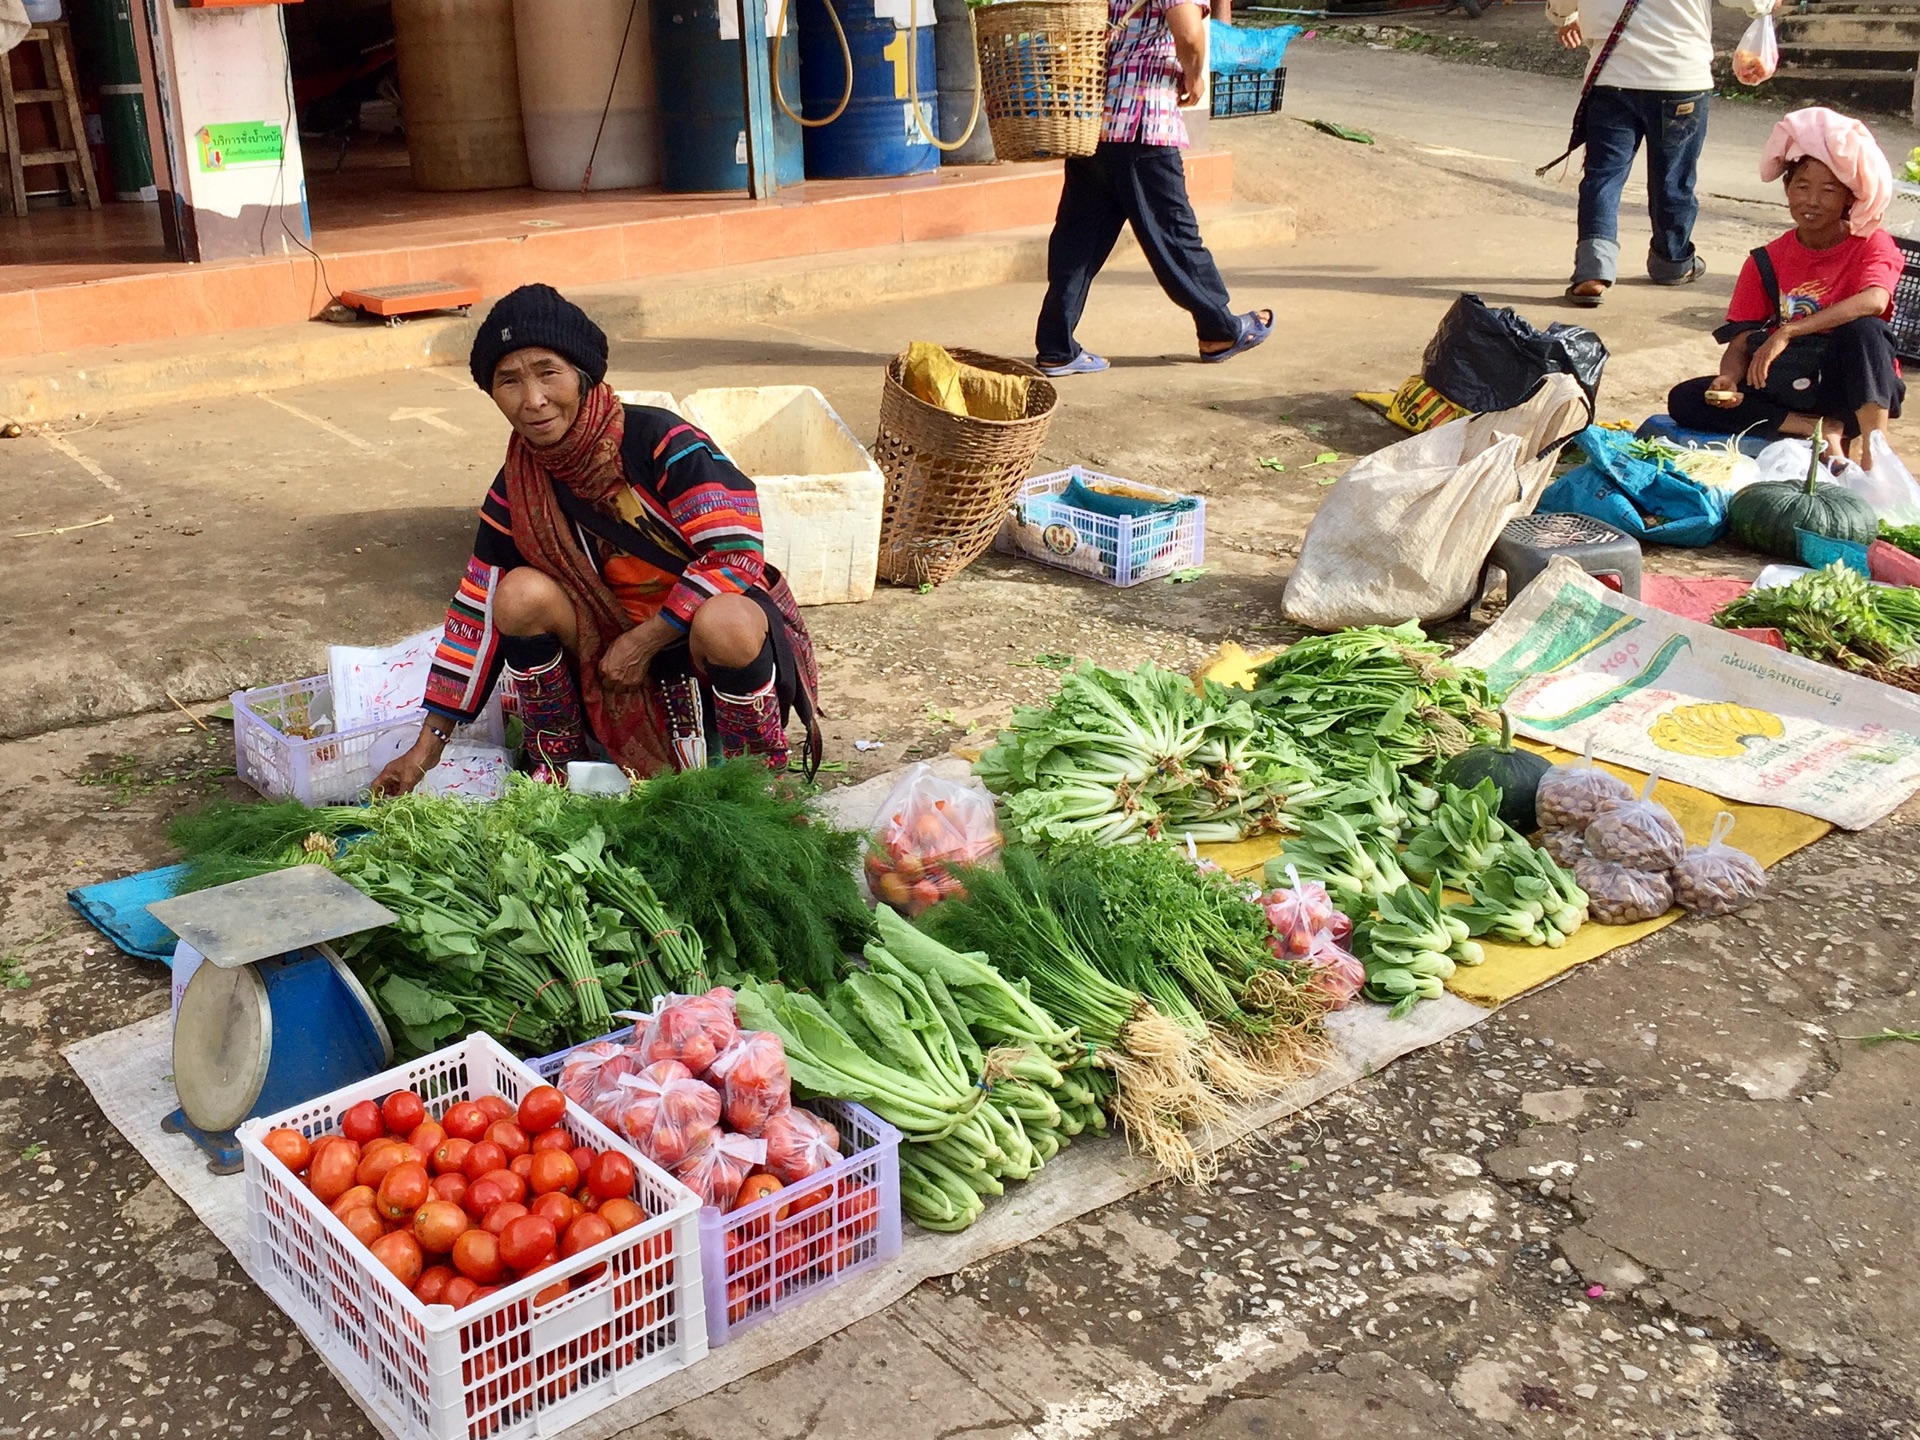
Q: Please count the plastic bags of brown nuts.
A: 5